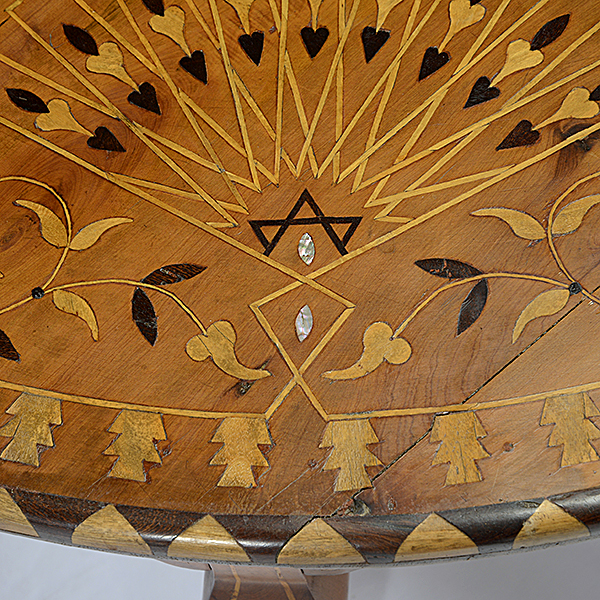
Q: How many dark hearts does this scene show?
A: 9